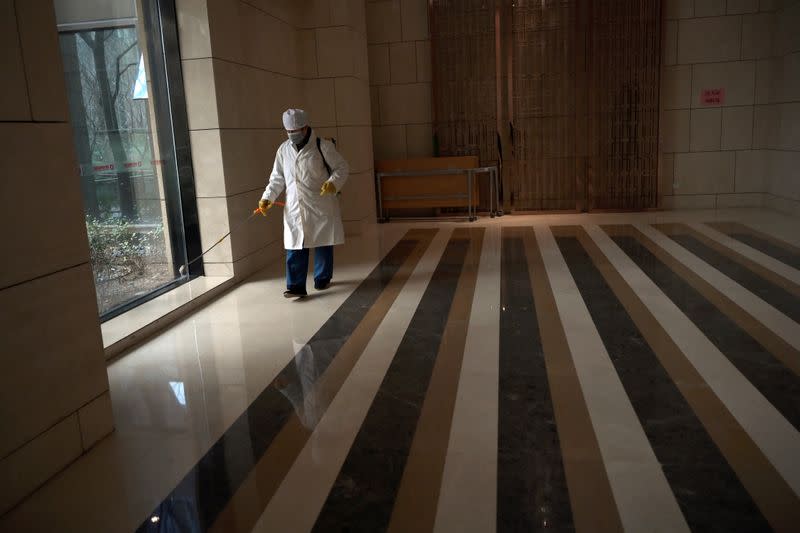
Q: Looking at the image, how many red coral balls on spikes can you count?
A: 0